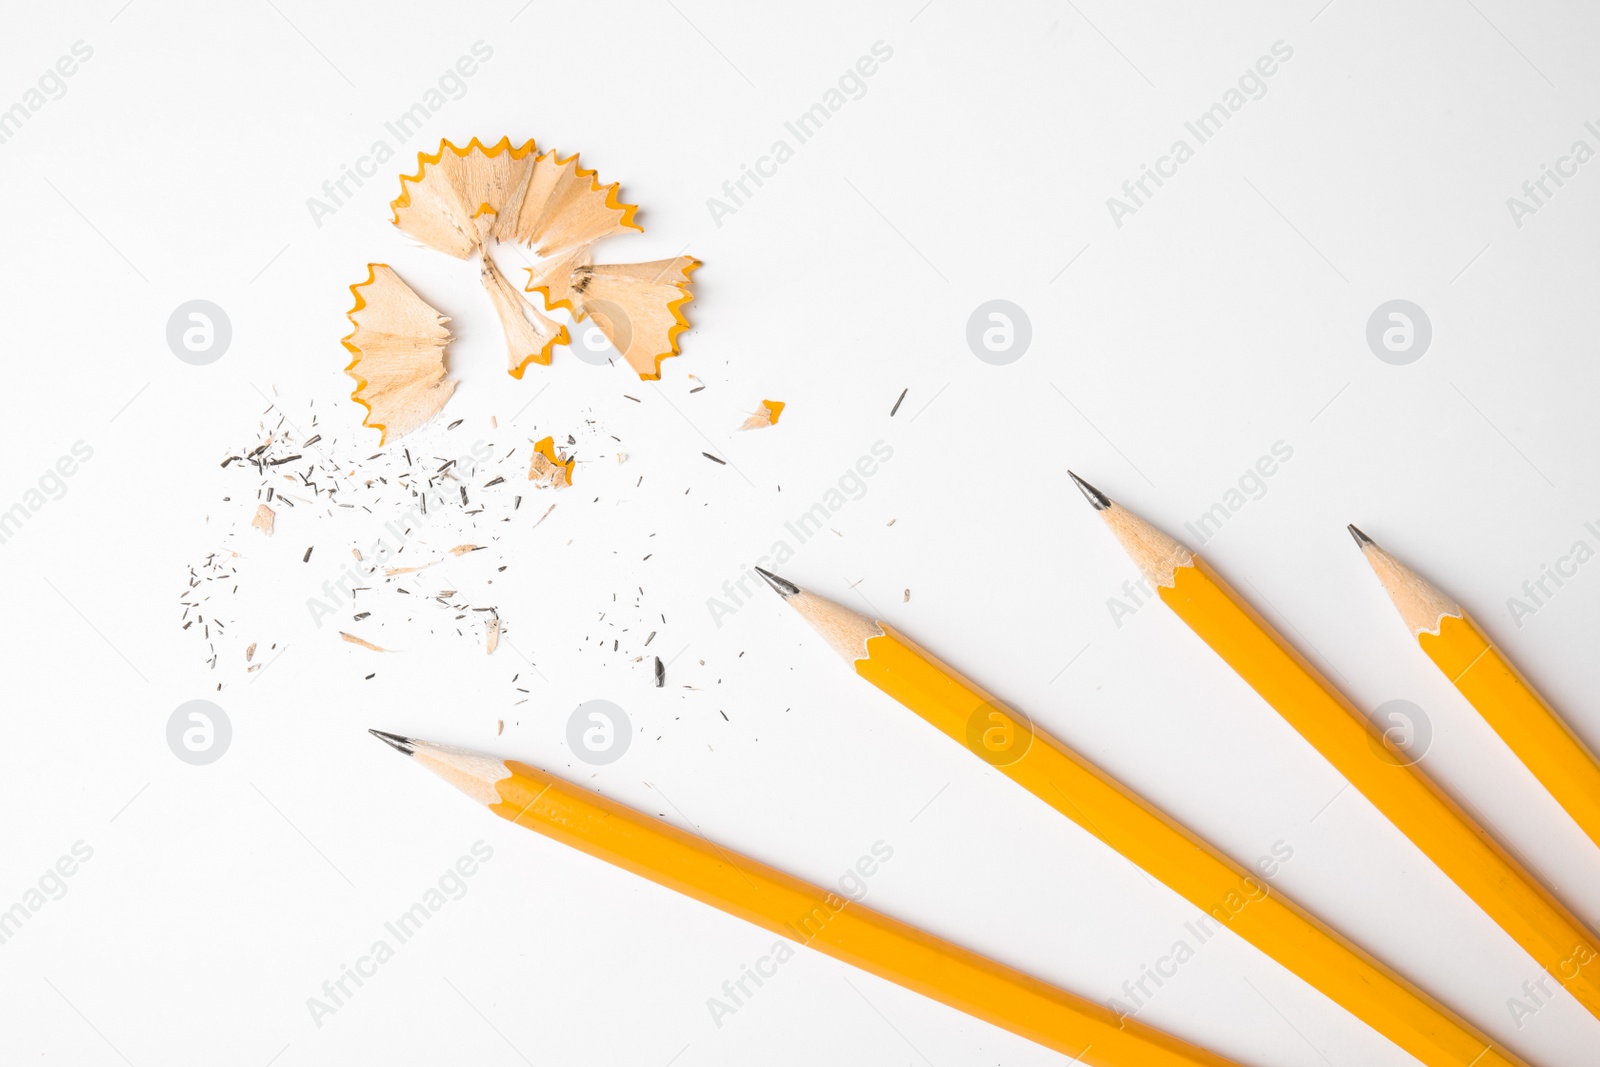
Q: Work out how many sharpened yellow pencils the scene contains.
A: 4